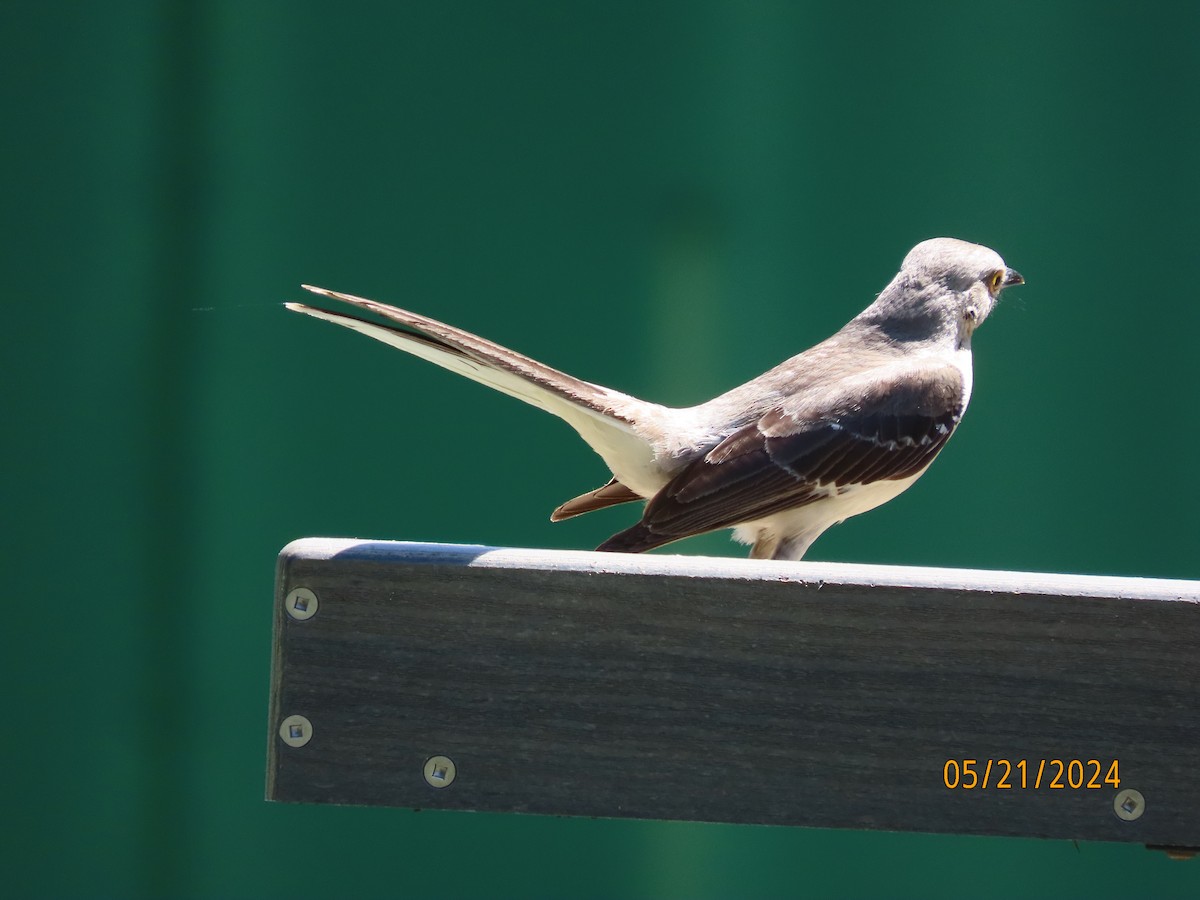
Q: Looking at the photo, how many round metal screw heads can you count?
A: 4